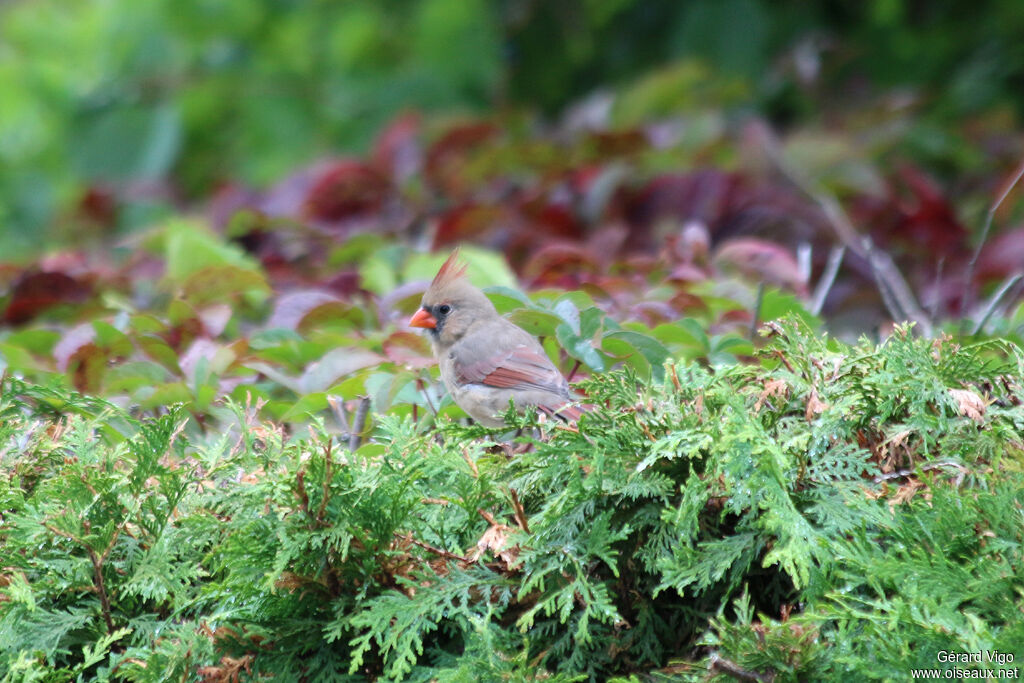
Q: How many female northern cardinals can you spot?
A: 1